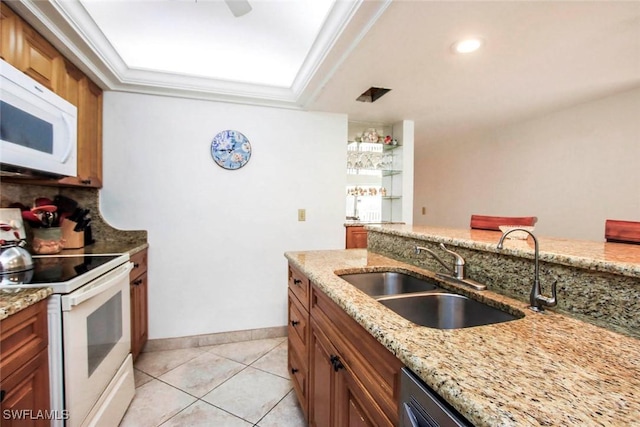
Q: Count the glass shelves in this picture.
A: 3